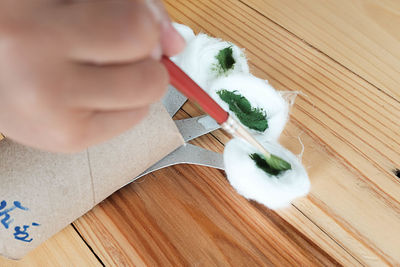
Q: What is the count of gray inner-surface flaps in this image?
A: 3